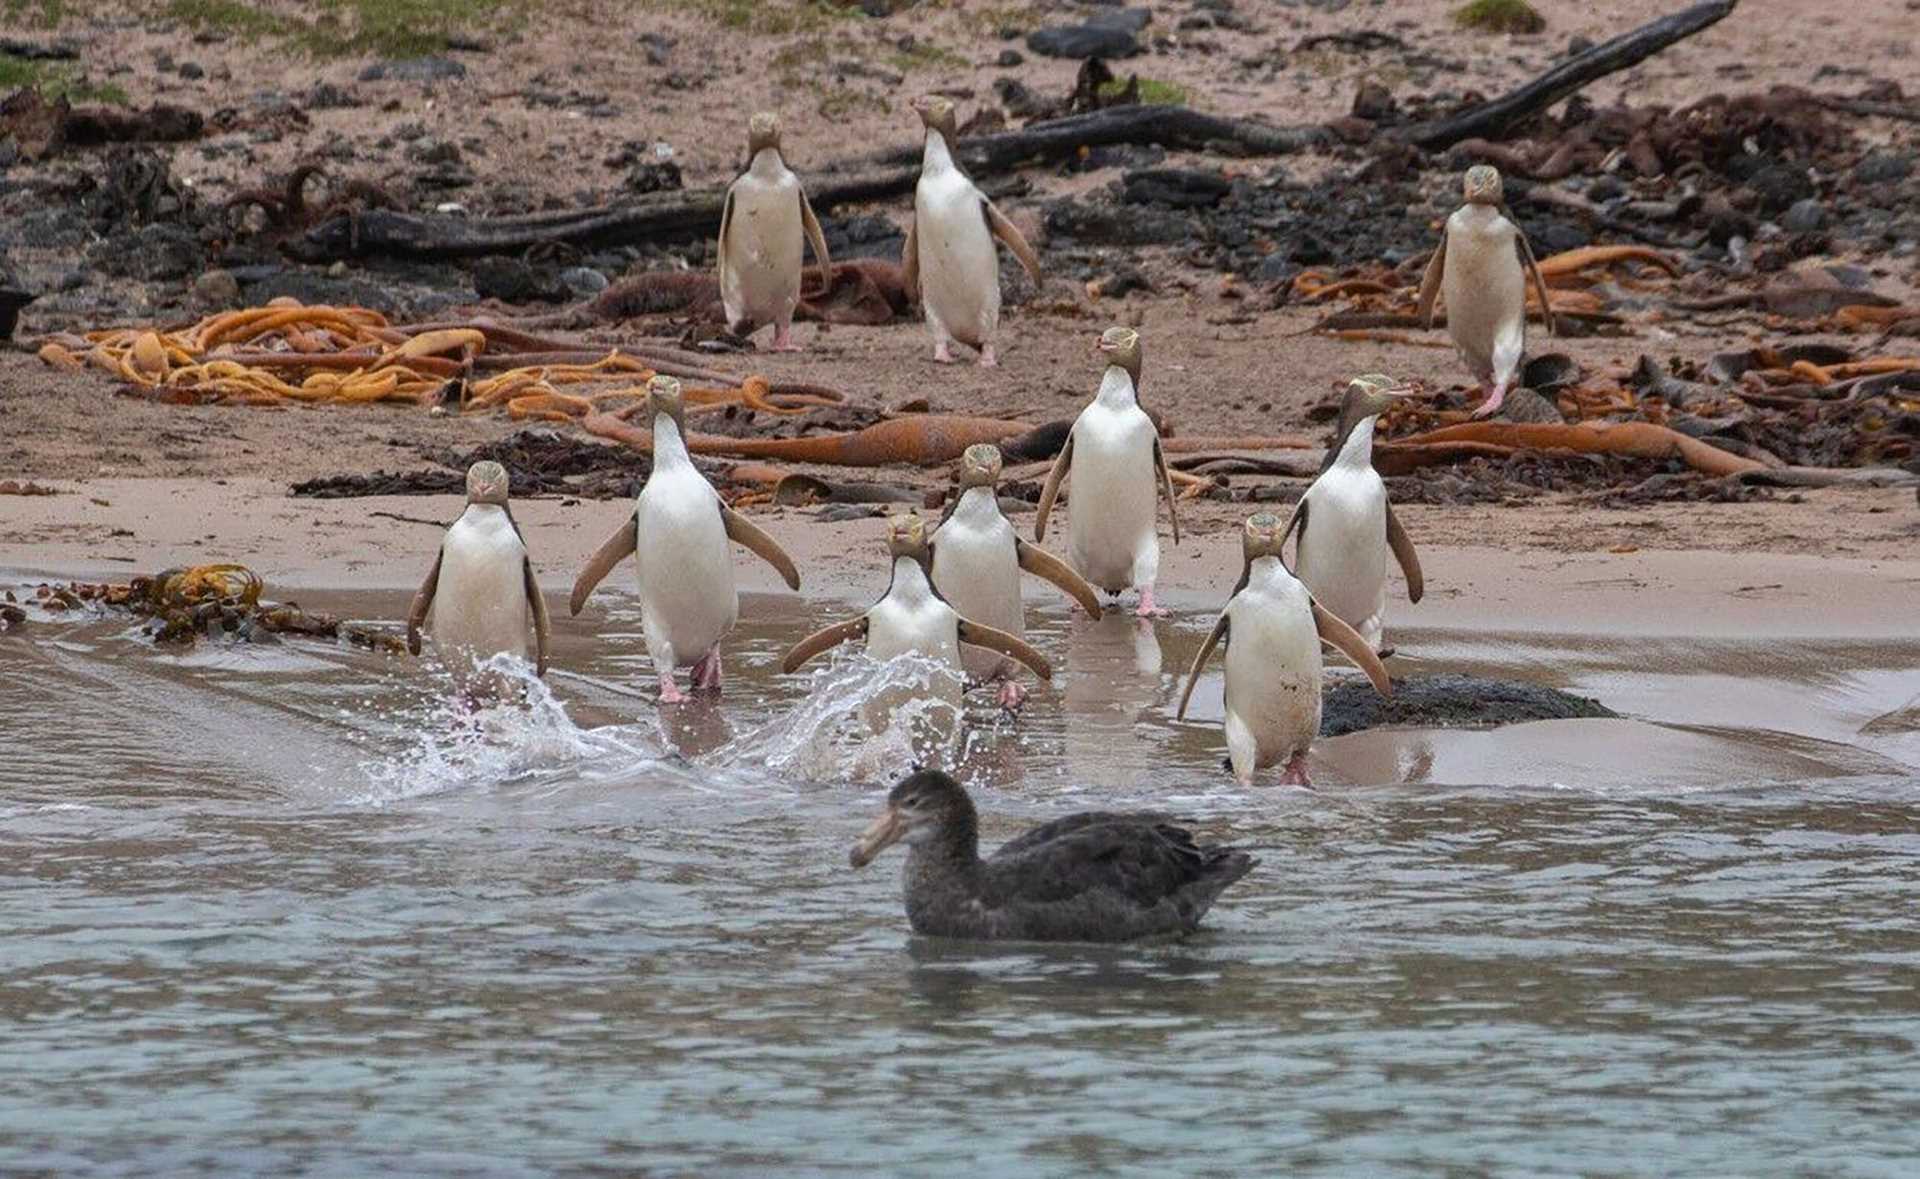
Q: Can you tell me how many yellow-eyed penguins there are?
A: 10